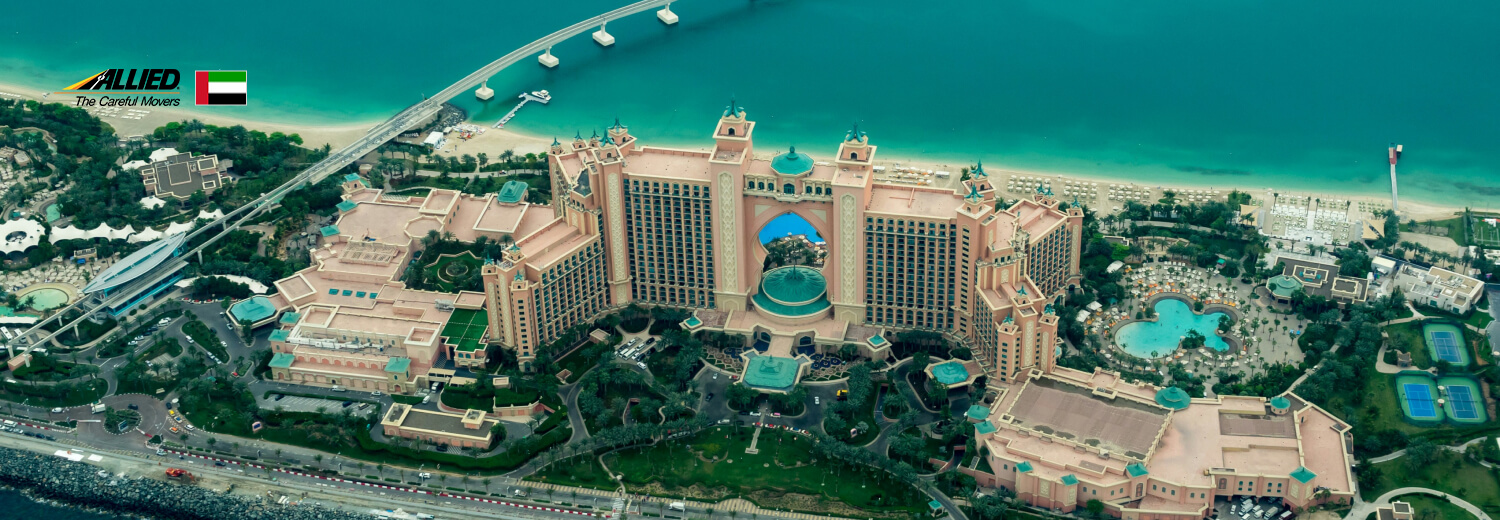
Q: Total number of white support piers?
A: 4